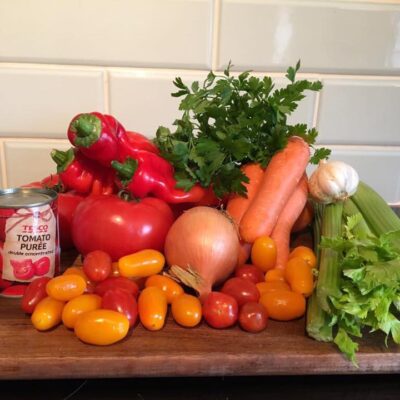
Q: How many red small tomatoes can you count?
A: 8